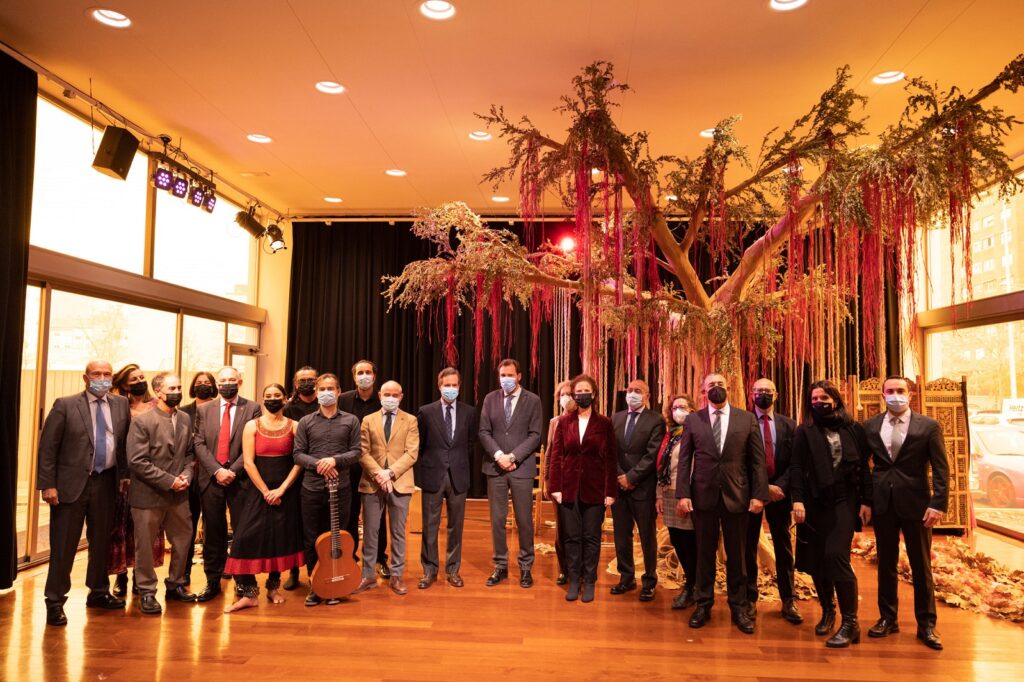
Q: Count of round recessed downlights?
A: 15